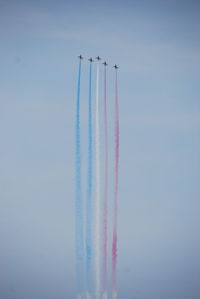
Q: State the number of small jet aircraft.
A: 5